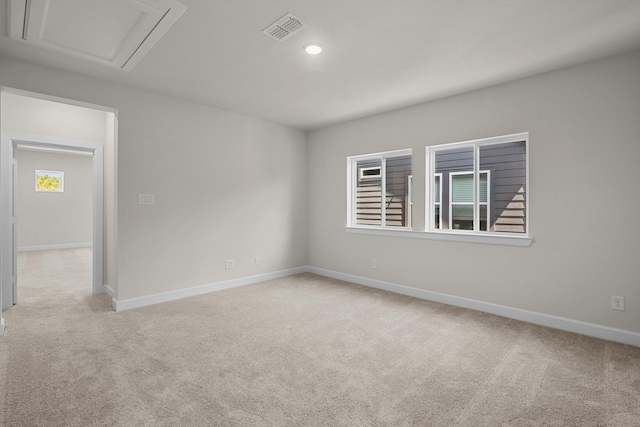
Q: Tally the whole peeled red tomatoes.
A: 0